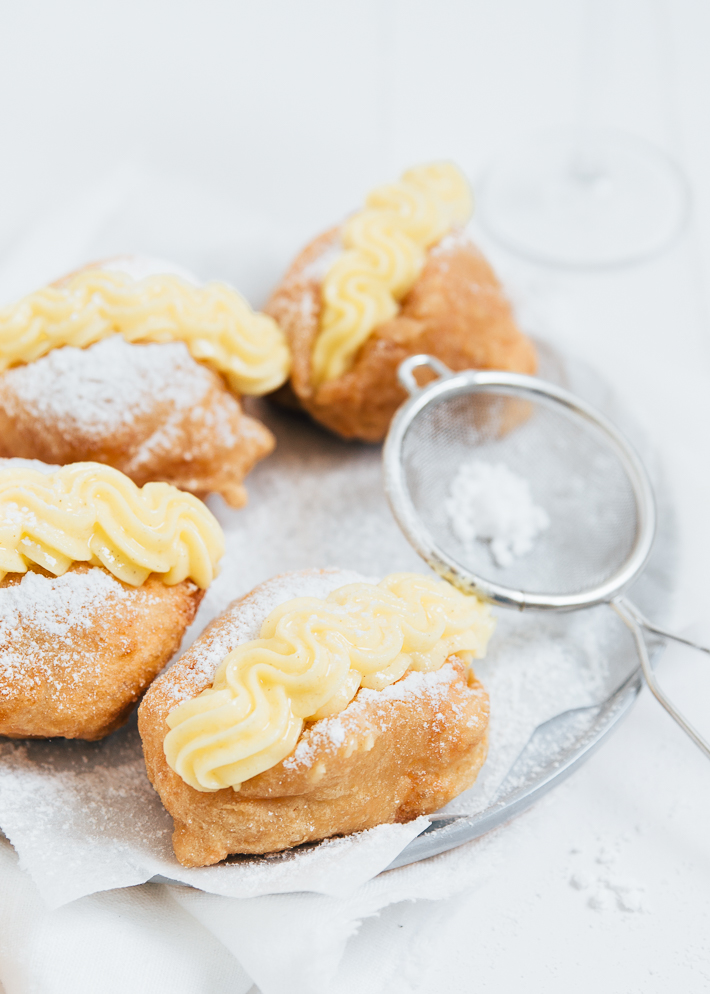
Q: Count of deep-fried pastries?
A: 4